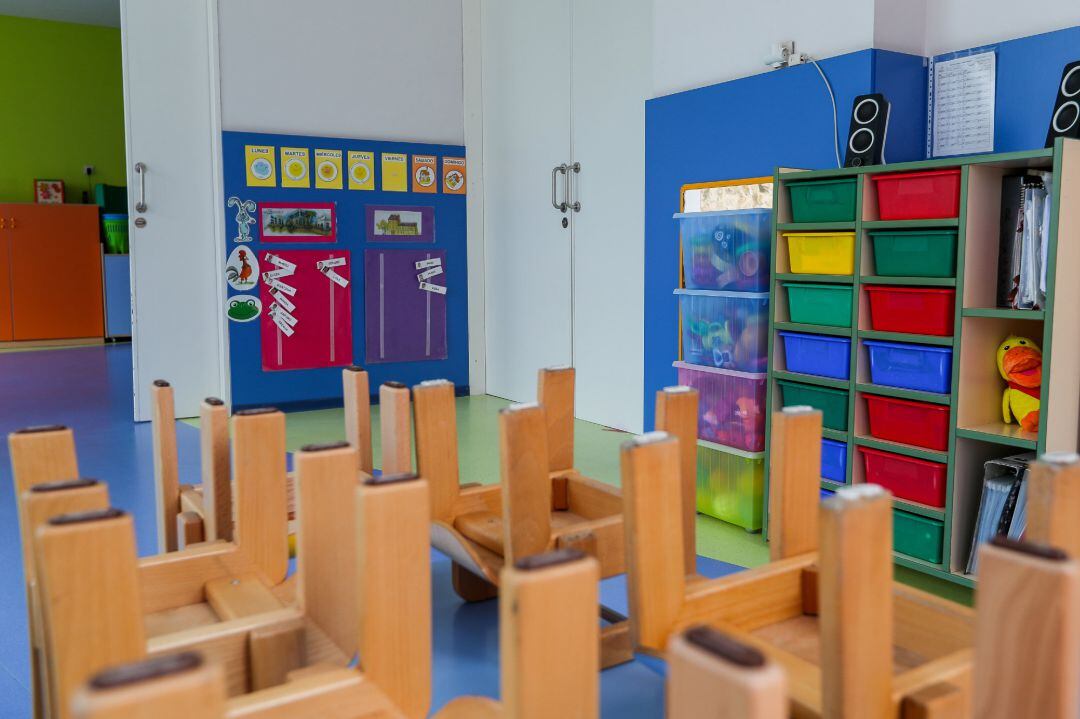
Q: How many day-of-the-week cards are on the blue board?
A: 7